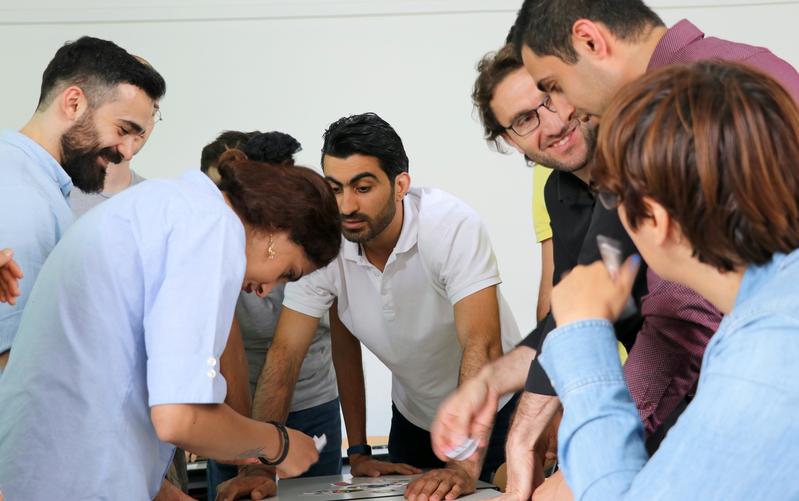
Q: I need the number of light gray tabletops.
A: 1